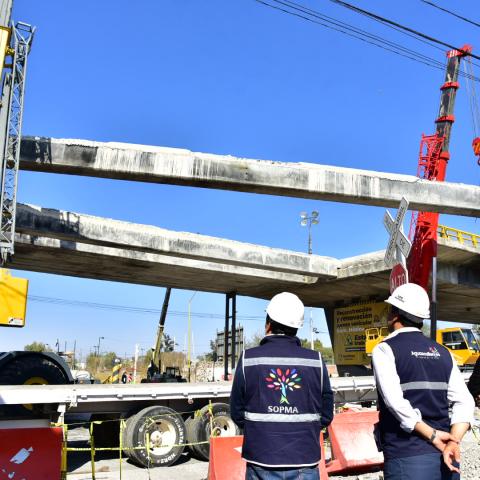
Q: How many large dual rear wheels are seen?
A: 2